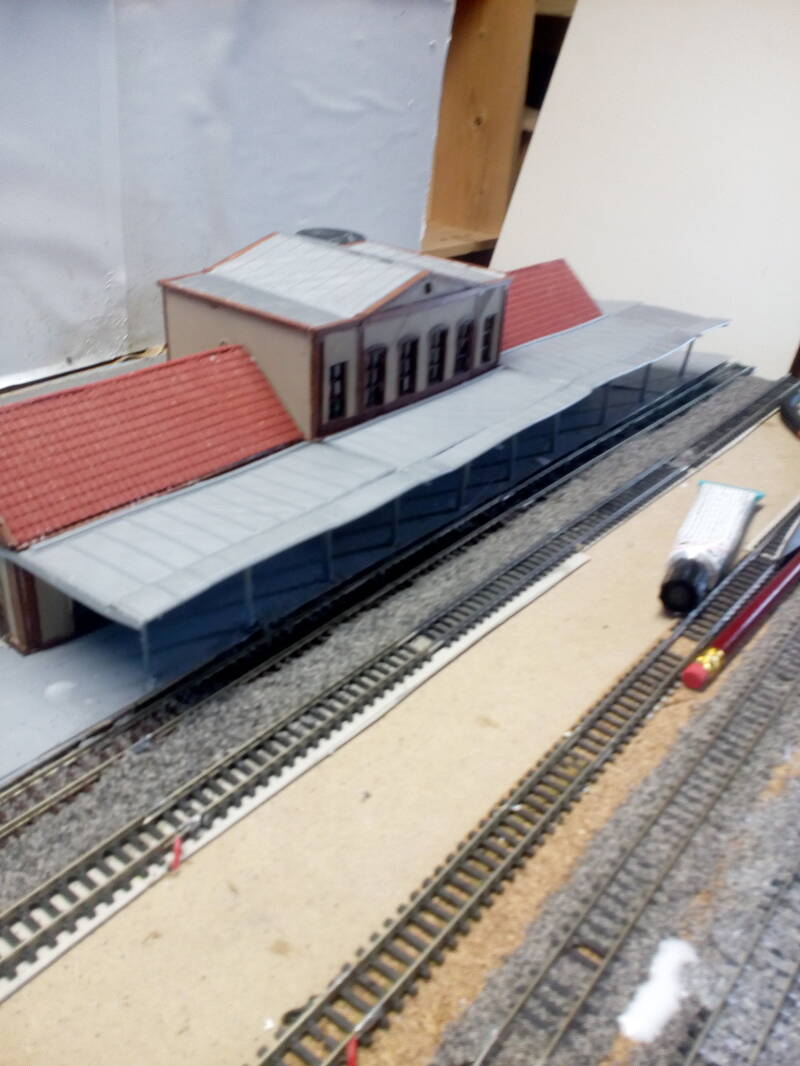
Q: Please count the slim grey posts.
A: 10